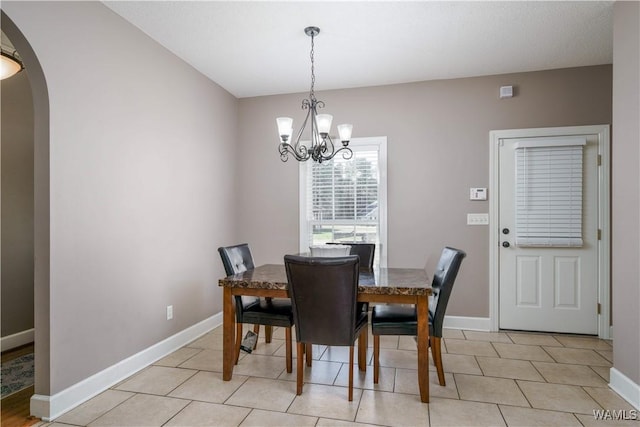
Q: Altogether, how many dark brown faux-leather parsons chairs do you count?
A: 4